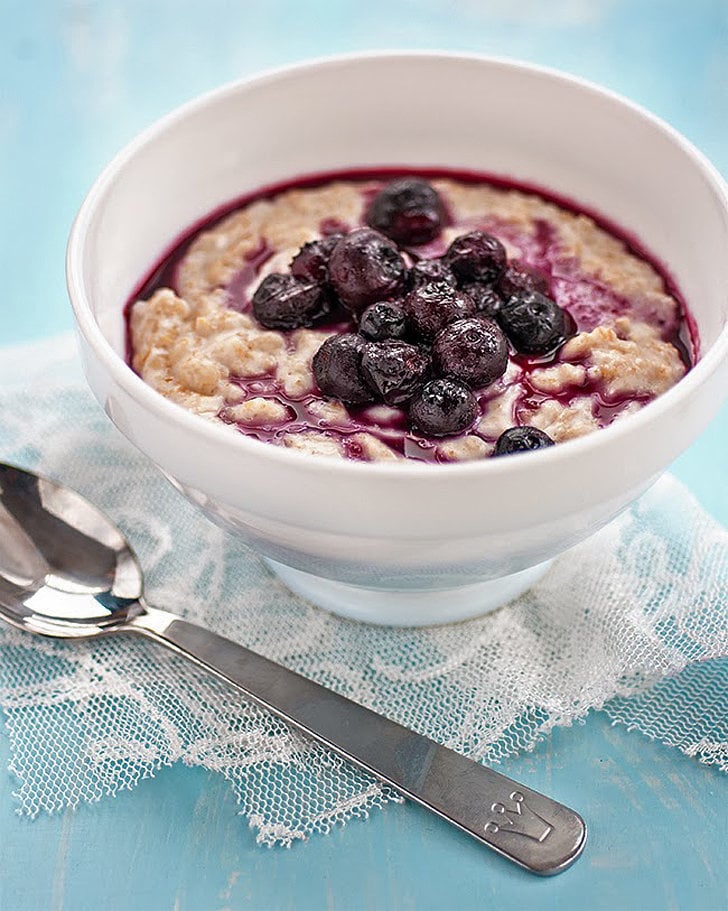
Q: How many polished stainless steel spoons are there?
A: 1